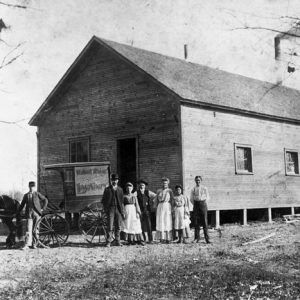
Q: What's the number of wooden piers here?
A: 4